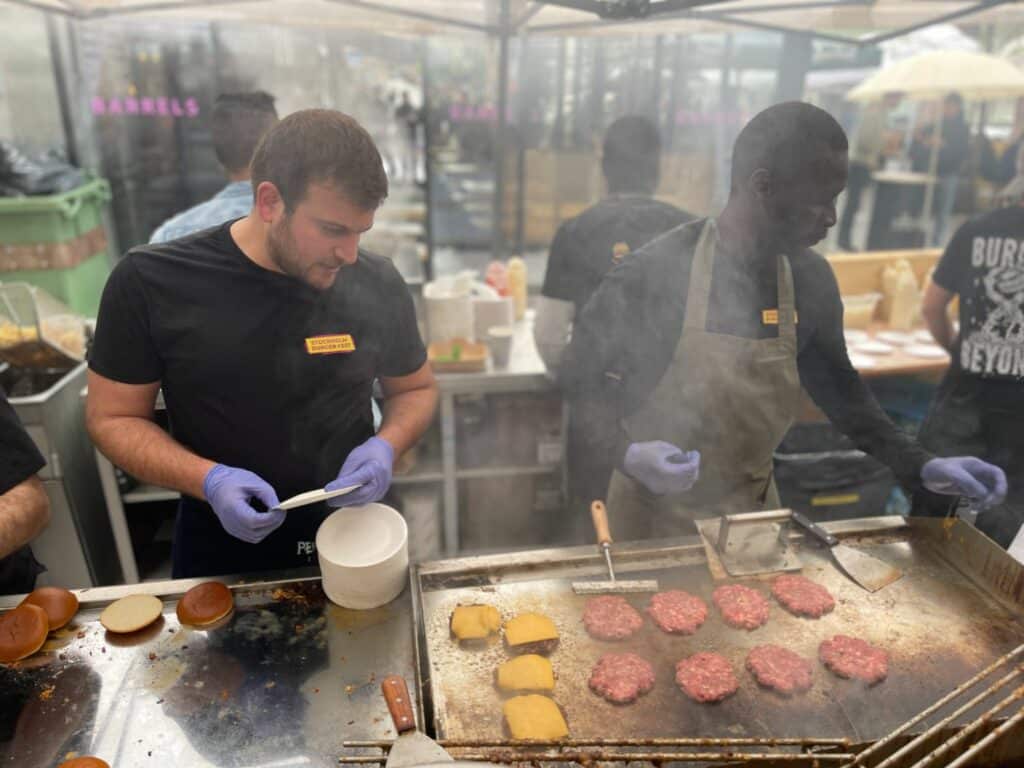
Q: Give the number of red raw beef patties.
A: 8